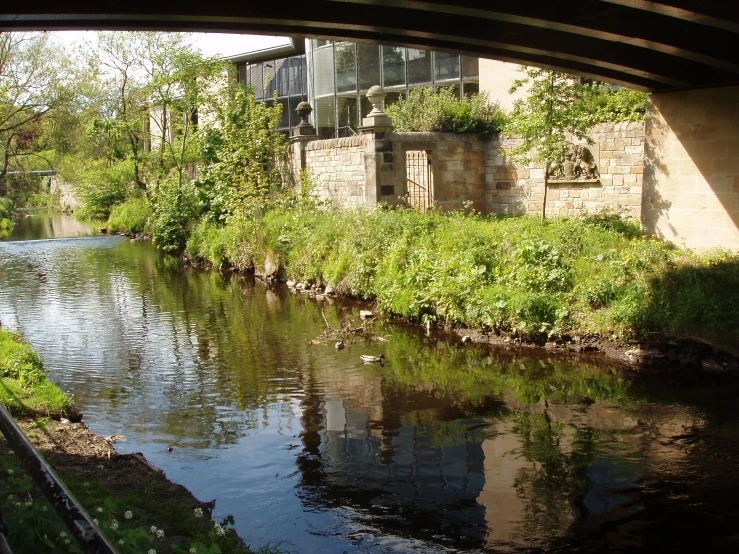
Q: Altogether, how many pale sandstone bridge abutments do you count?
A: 1